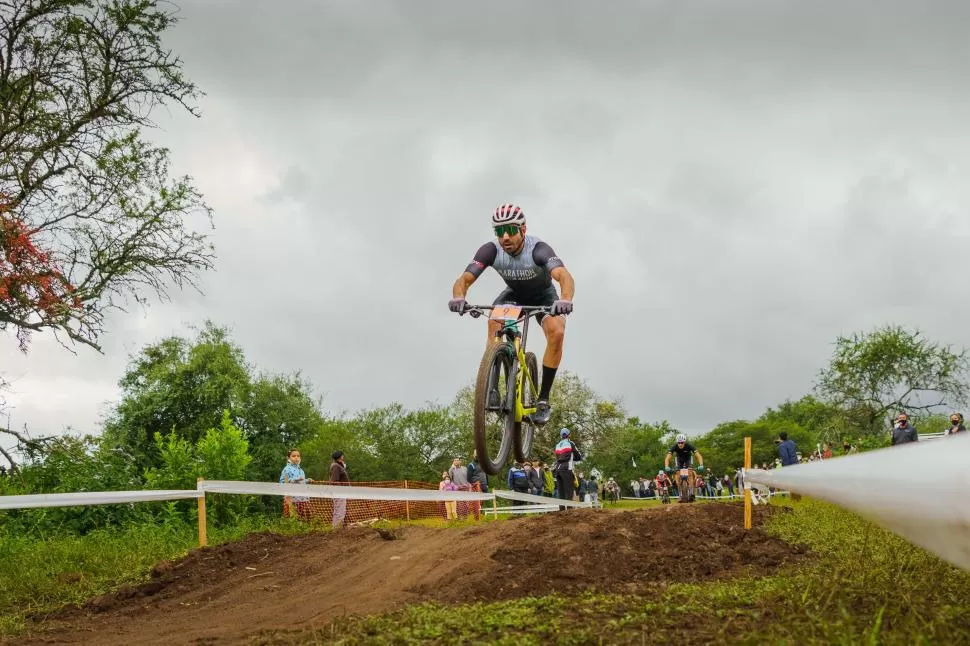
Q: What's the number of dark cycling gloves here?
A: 2